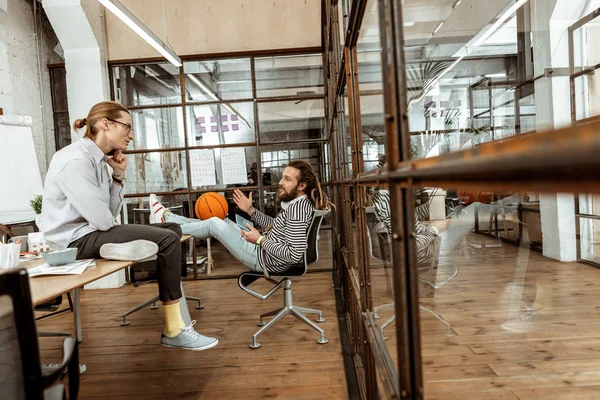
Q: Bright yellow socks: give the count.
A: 1